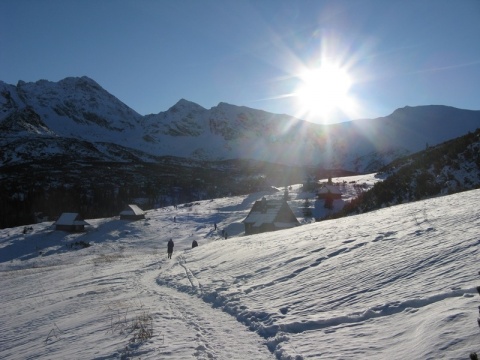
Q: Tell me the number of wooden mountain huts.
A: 4